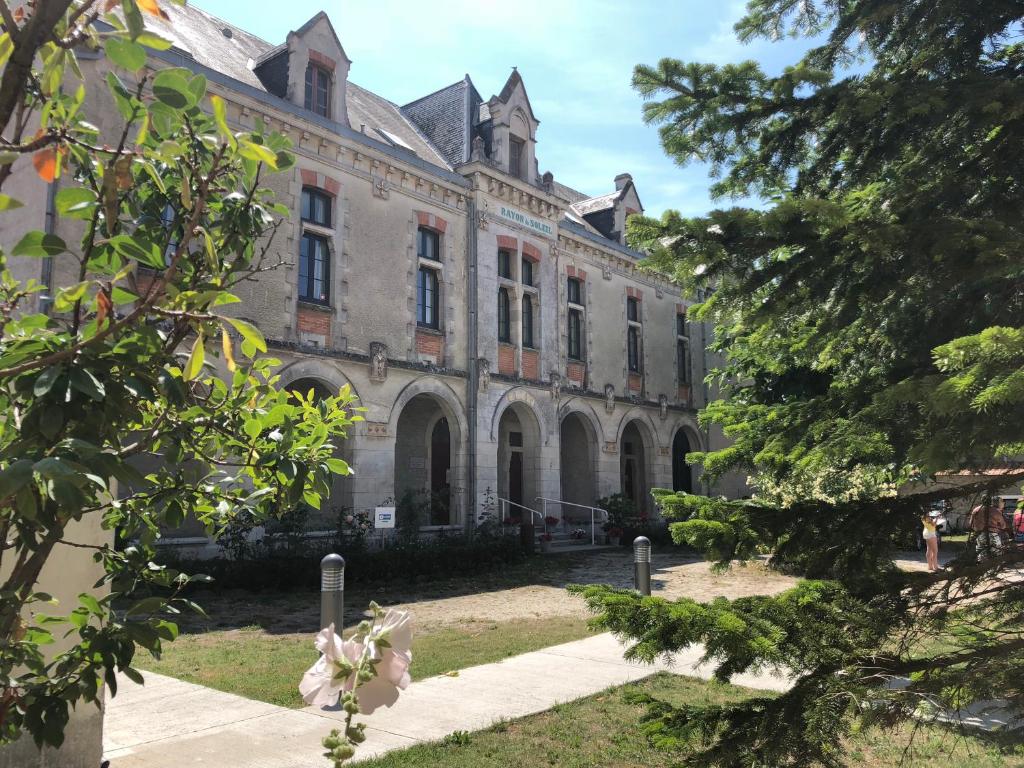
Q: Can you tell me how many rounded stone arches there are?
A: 6